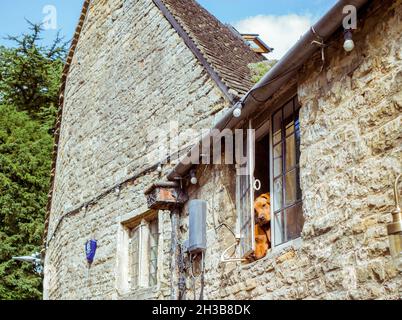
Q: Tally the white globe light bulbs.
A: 3